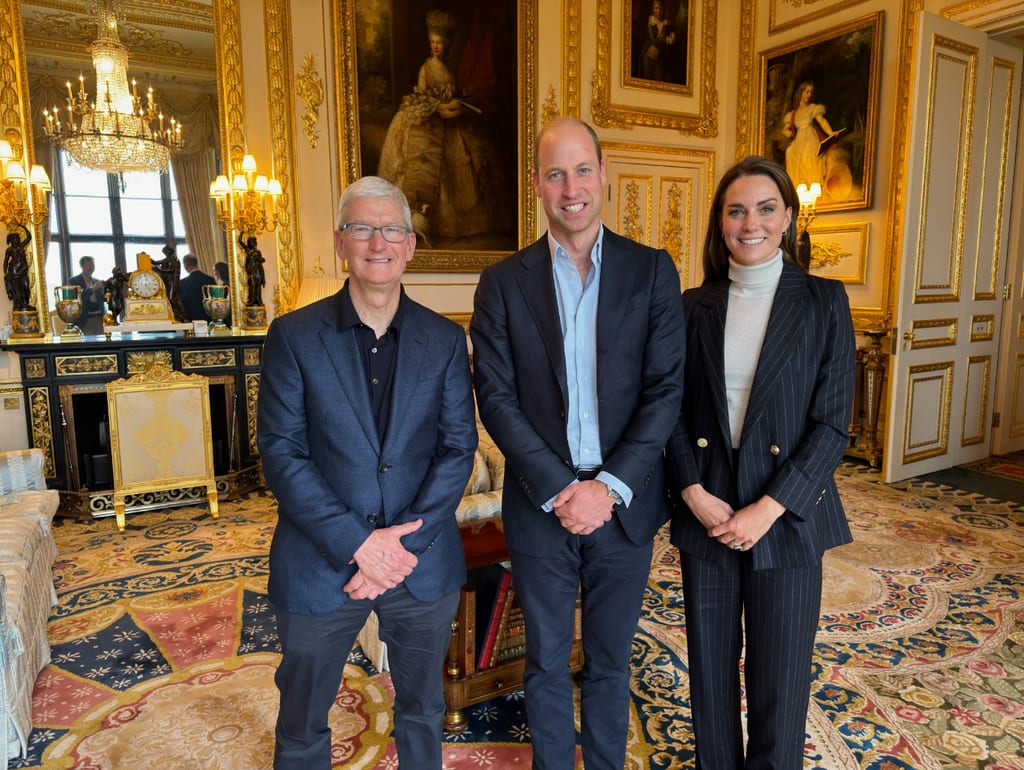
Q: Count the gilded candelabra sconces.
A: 3